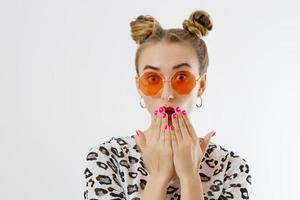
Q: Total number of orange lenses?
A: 2